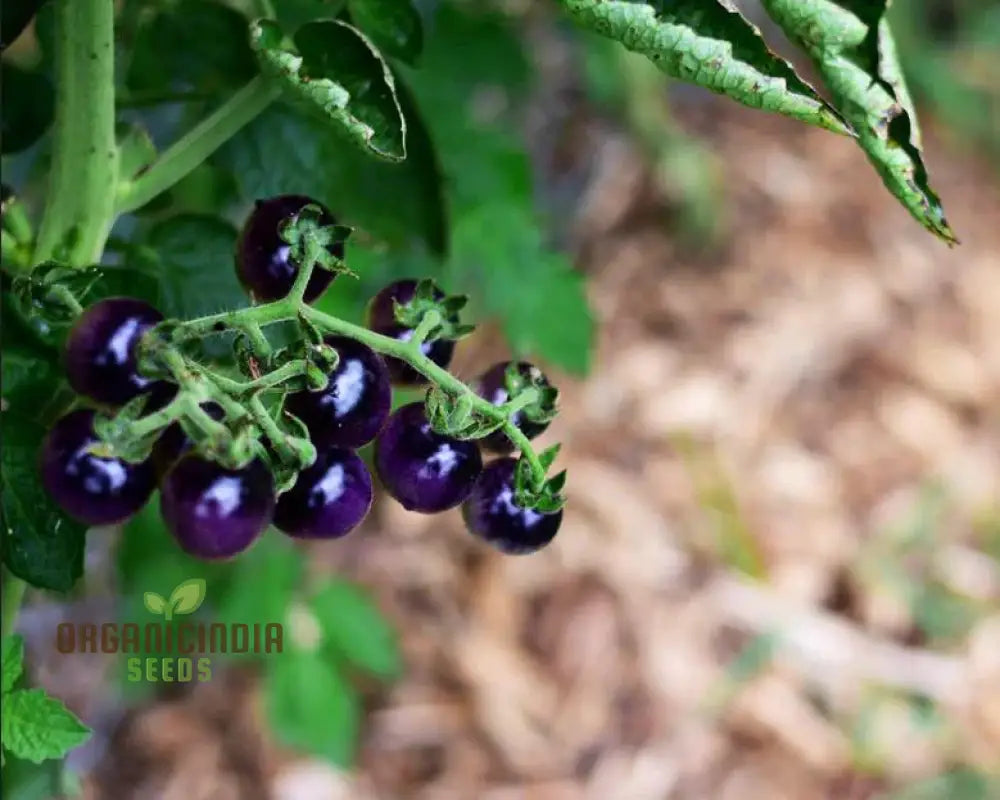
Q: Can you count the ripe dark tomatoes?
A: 11